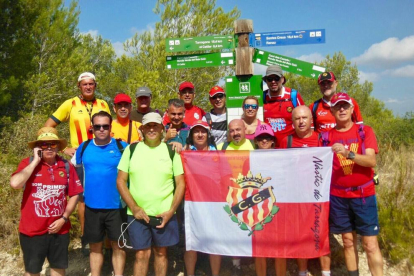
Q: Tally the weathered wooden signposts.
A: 1